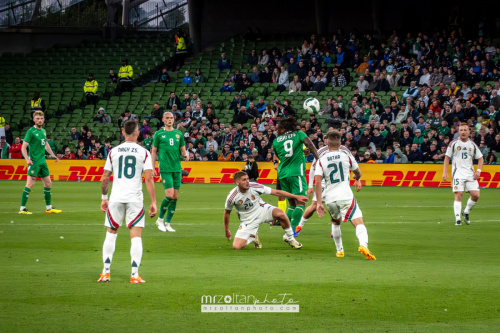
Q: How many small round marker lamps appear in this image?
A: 0